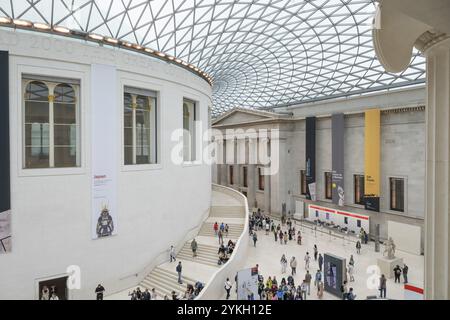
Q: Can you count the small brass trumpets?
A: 0